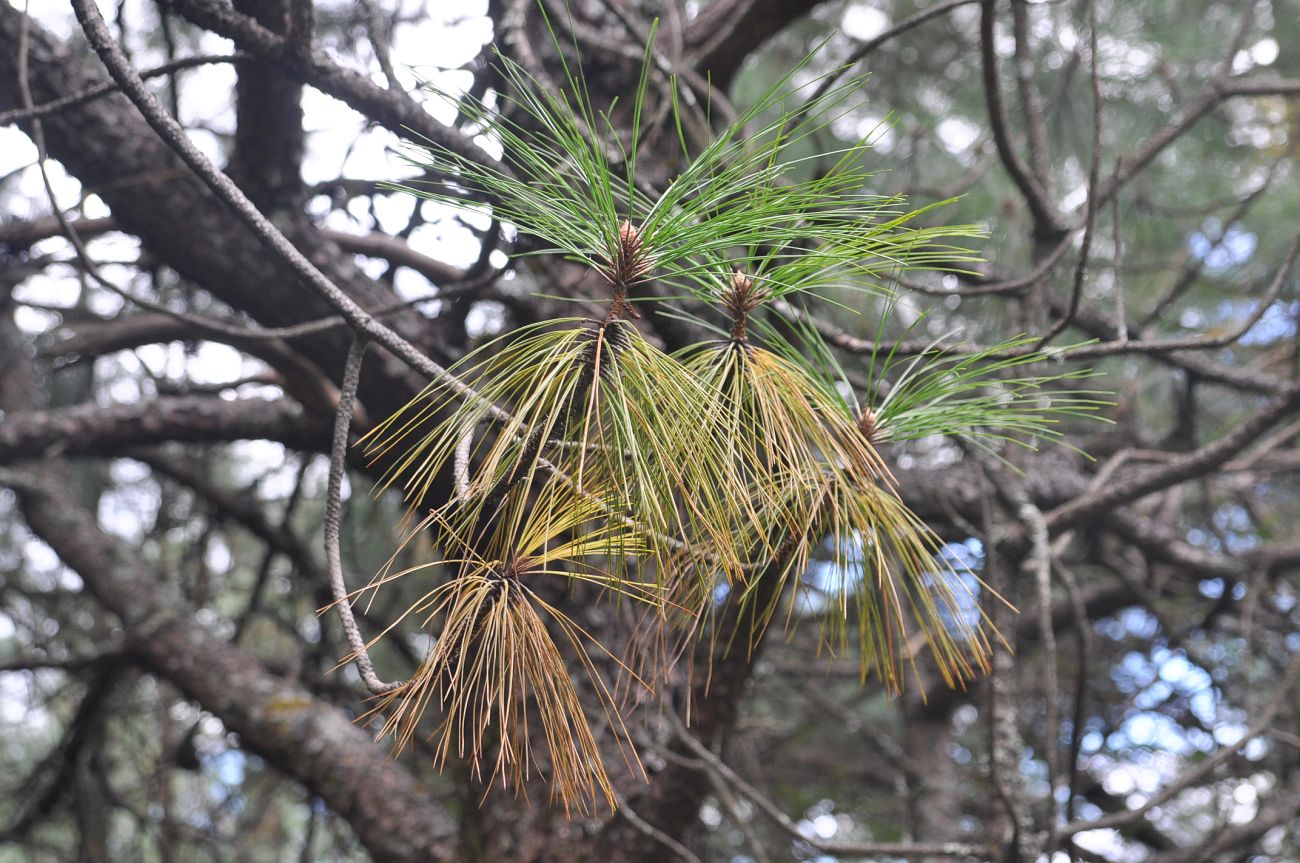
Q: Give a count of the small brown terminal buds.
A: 3